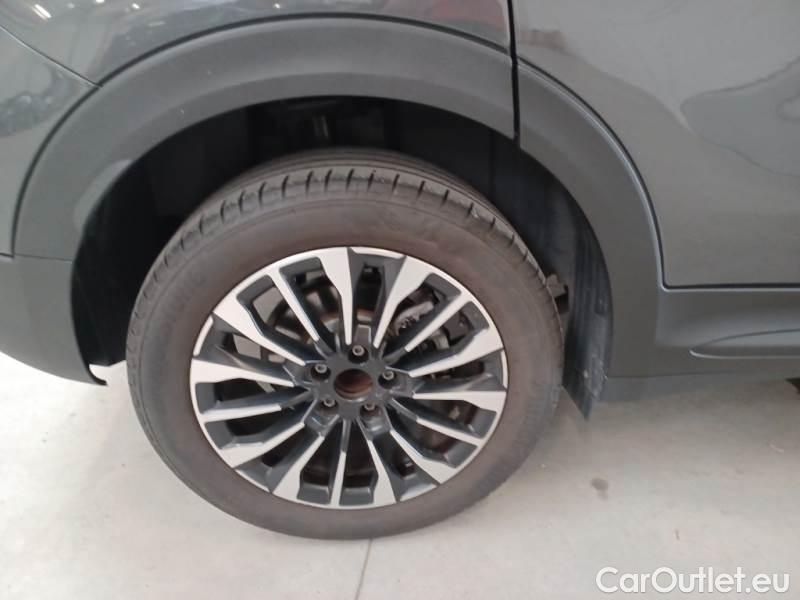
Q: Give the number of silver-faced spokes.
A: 15